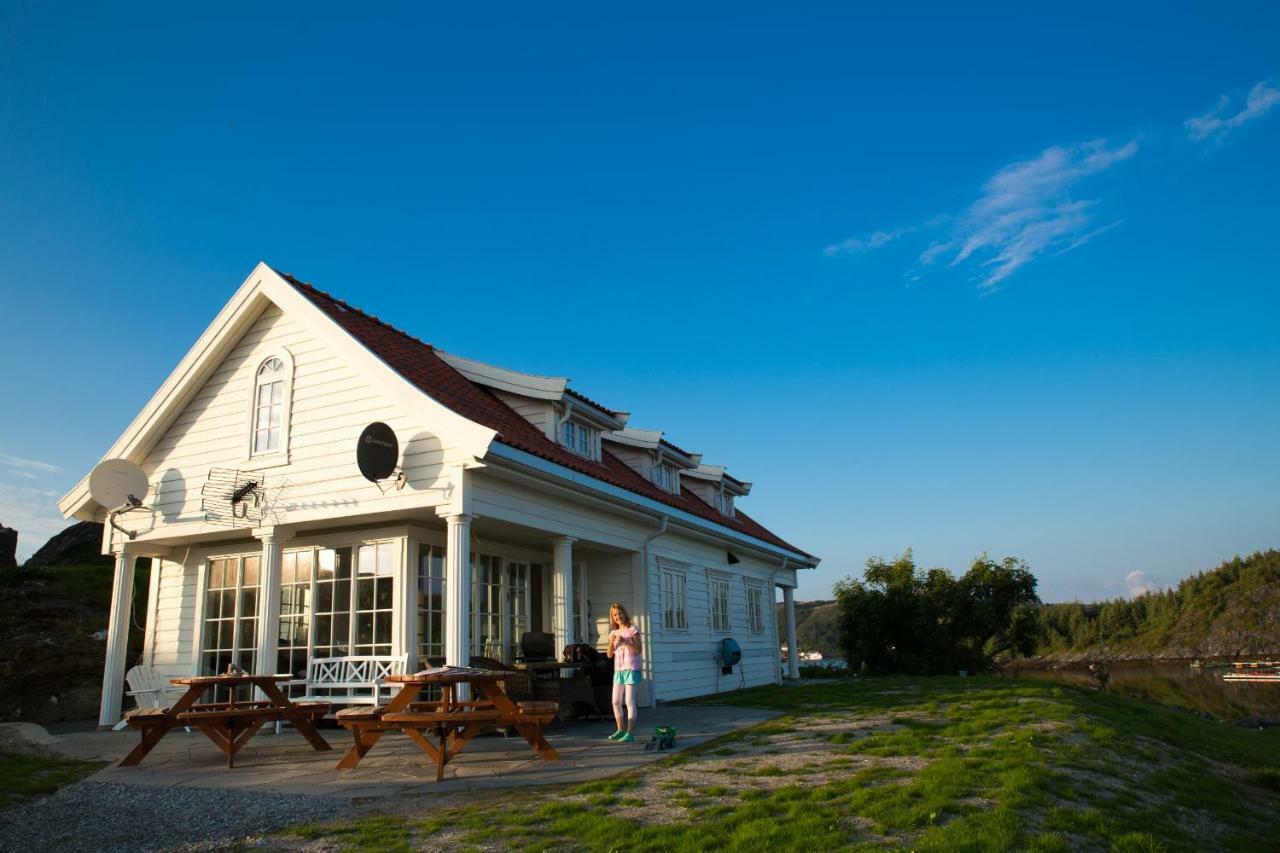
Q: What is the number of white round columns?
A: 5